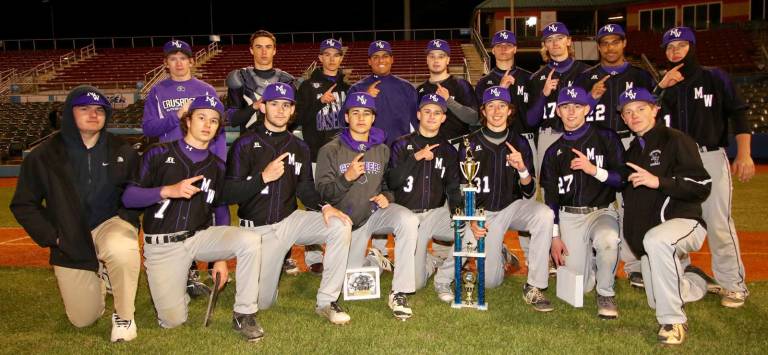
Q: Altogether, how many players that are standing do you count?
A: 9